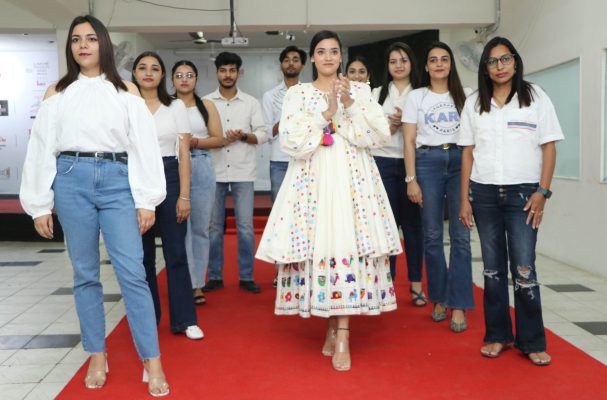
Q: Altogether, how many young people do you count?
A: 10